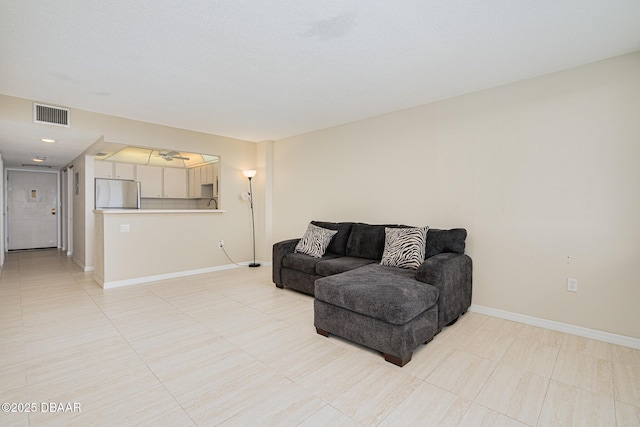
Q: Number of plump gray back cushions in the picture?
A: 3